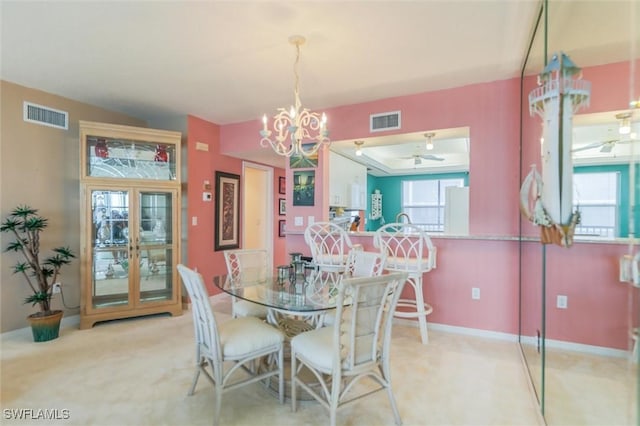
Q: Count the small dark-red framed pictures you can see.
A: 3